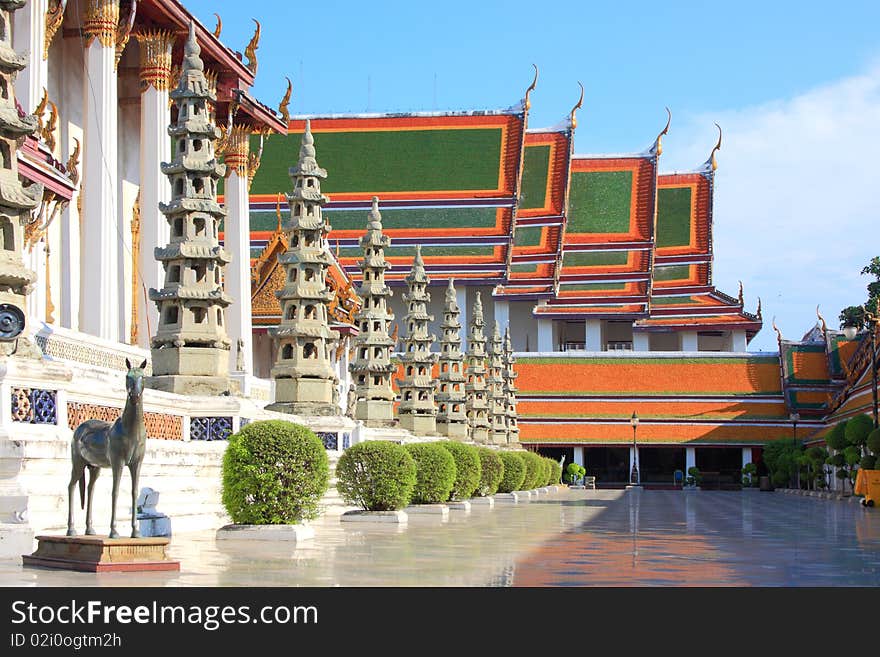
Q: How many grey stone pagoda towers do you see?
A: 9